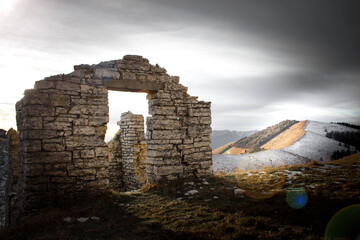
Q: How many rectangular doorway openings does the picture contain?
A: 1